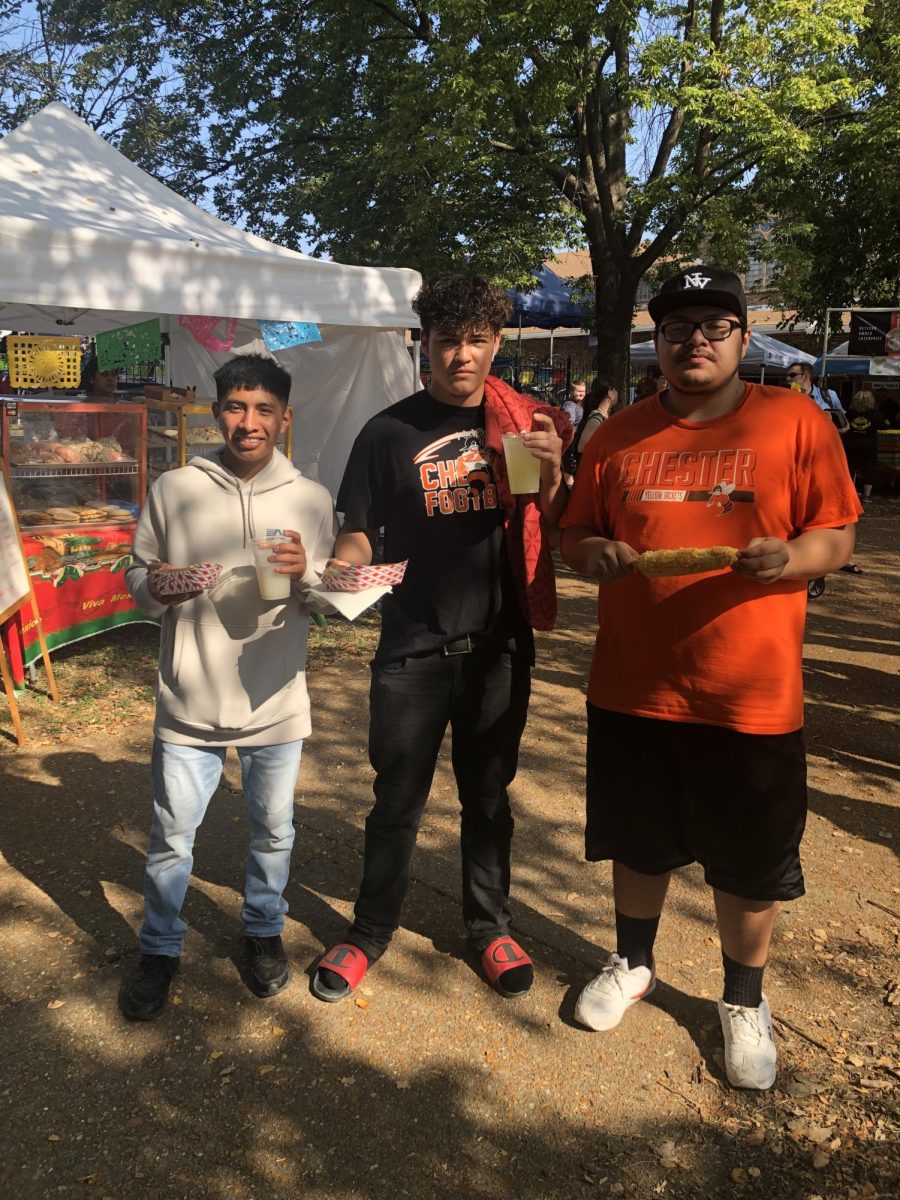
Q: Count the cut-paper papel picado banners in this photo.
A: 4